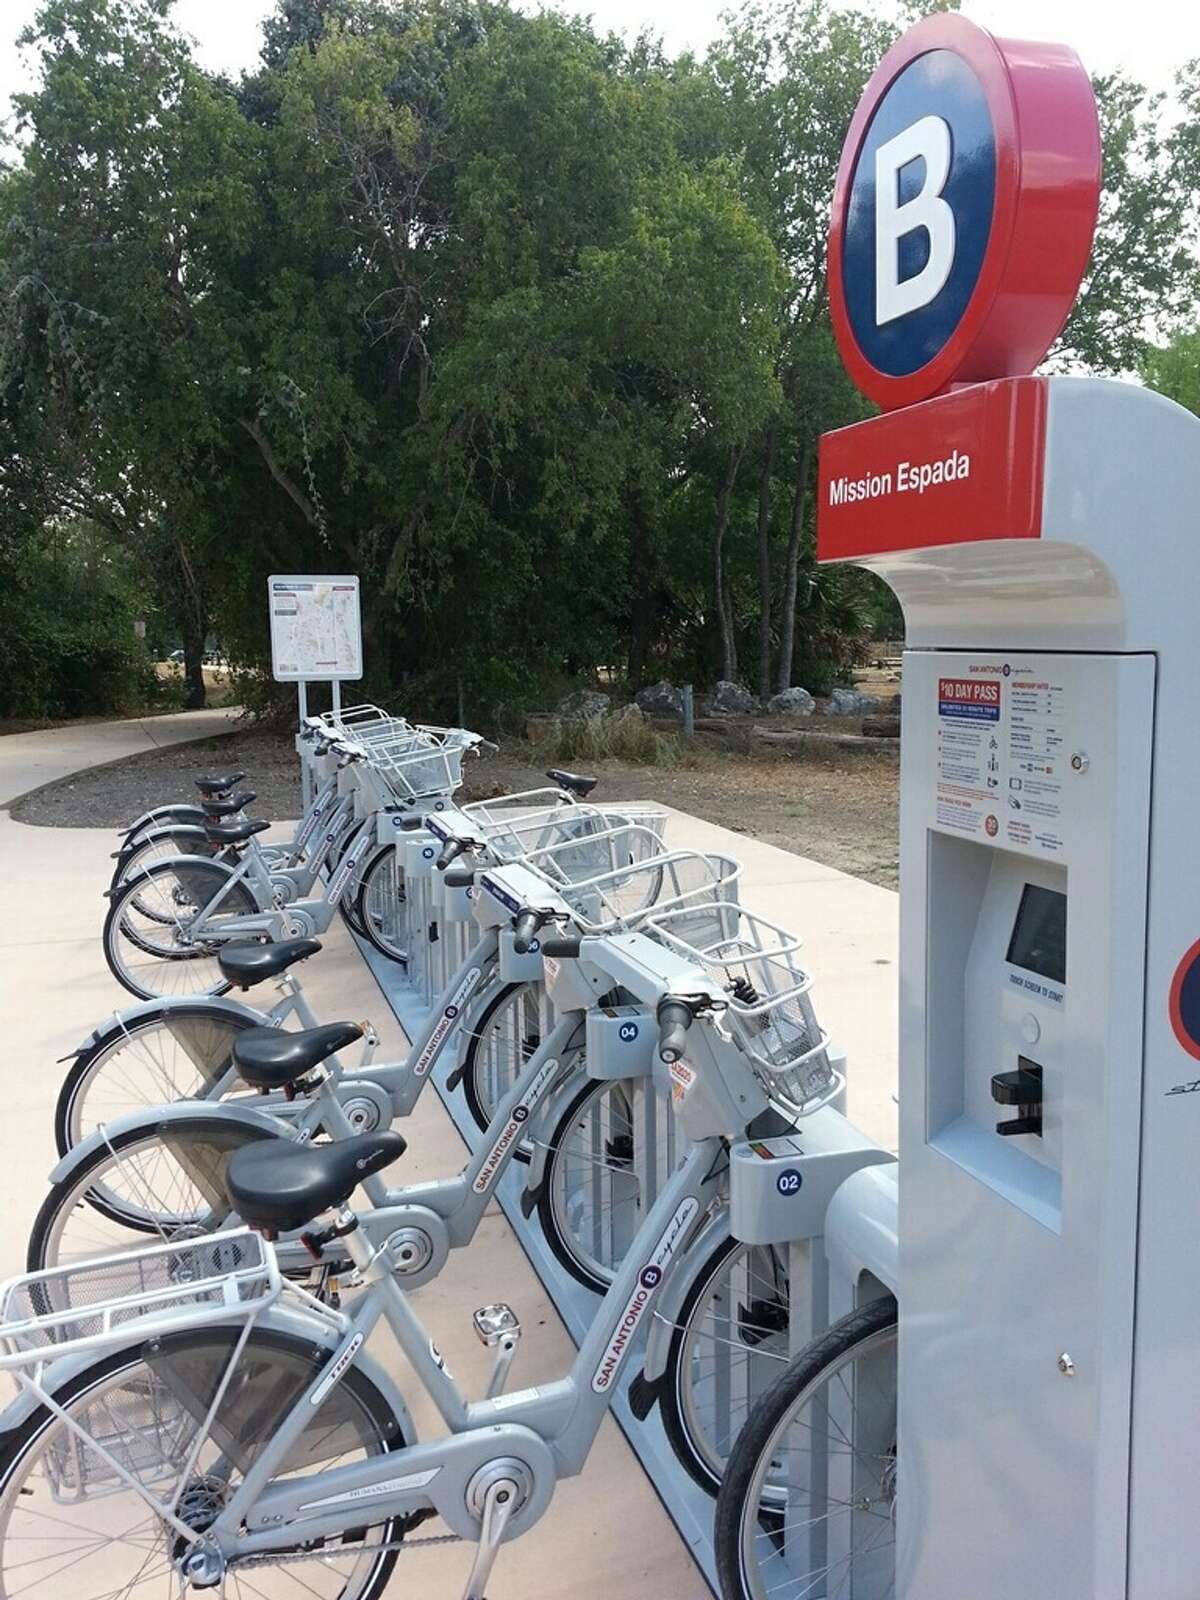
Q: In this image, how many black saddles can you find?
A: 7